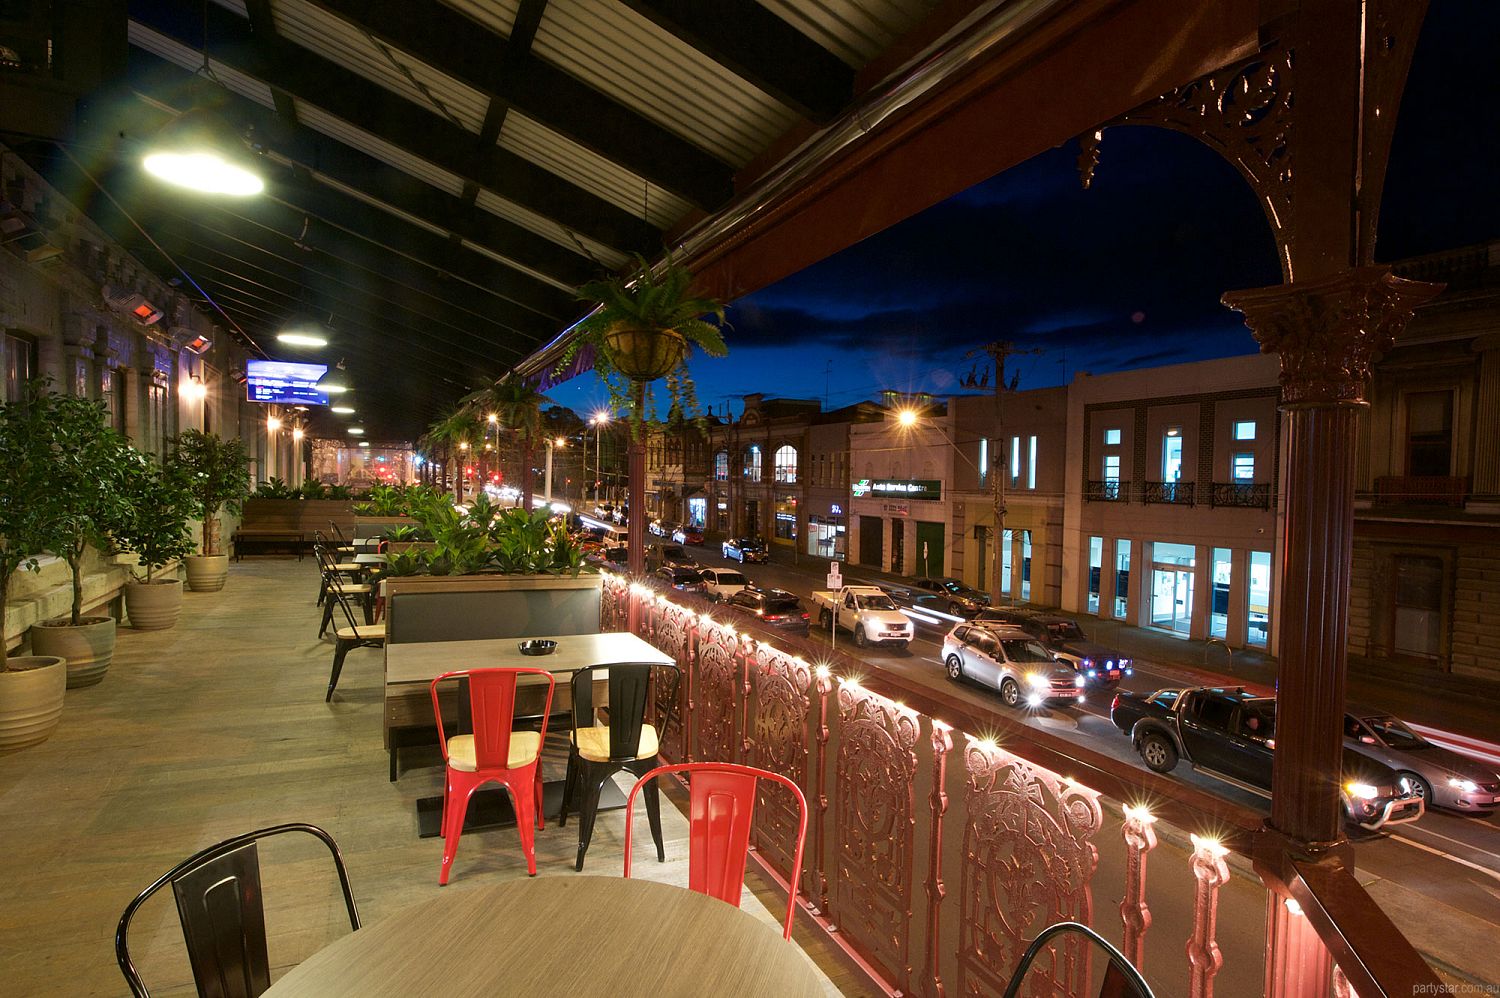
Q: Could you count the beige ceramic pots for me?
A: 4